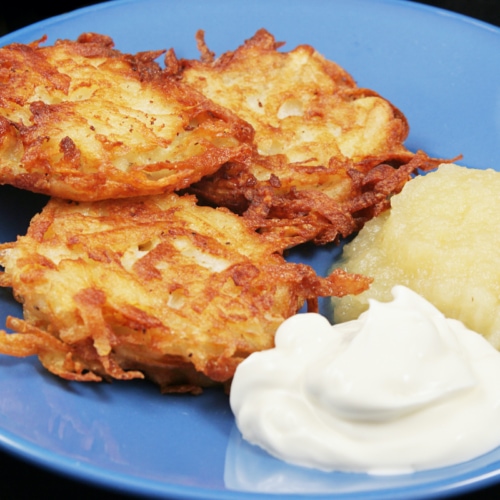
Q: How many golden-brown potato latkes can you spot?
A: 3